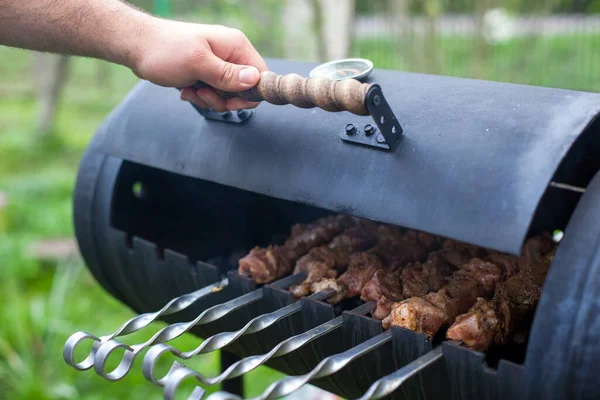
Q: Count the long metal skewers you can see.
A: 6